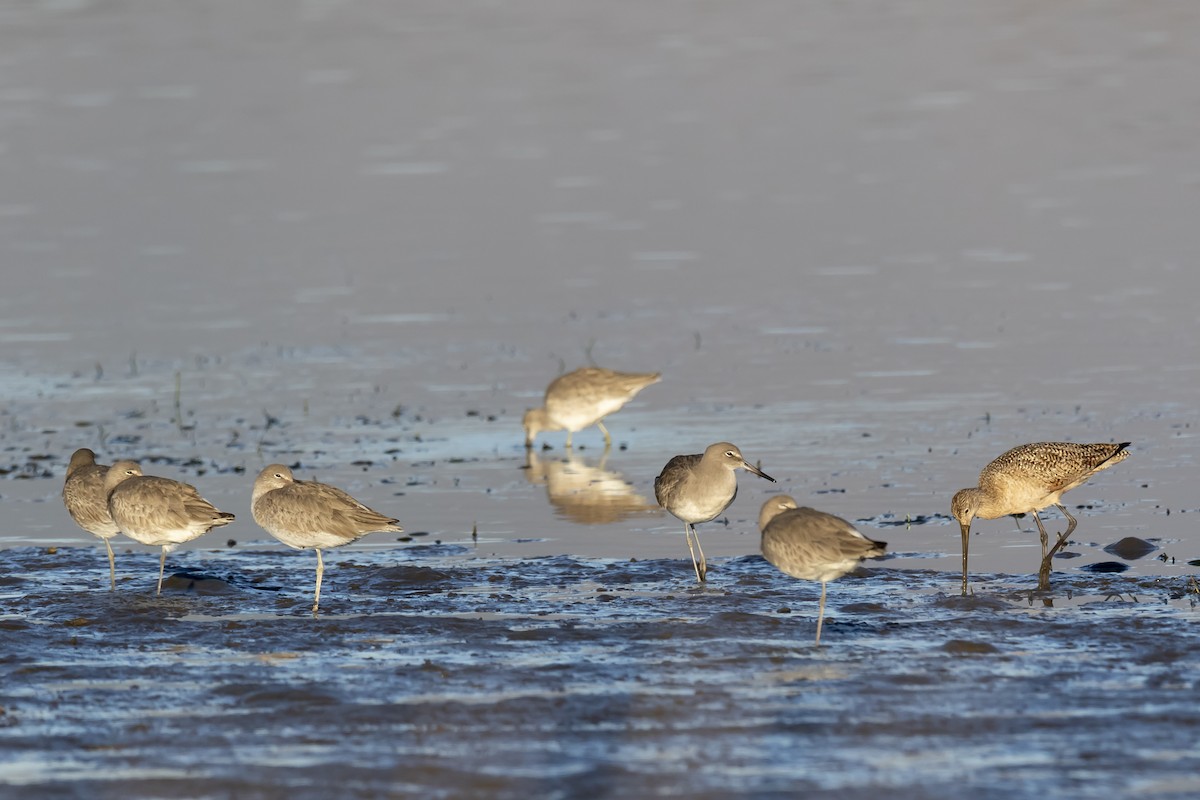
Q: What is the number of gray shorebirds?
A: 6